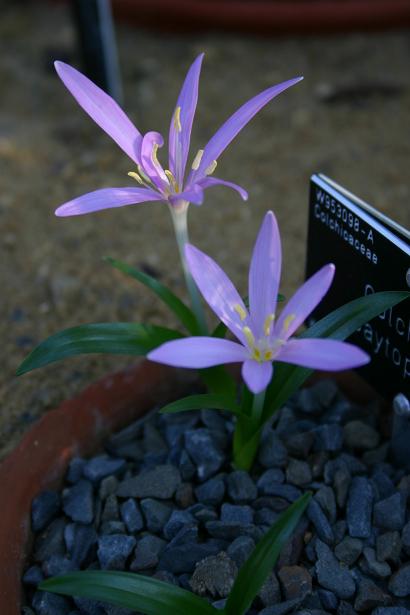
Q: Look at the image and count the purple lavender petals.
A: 13